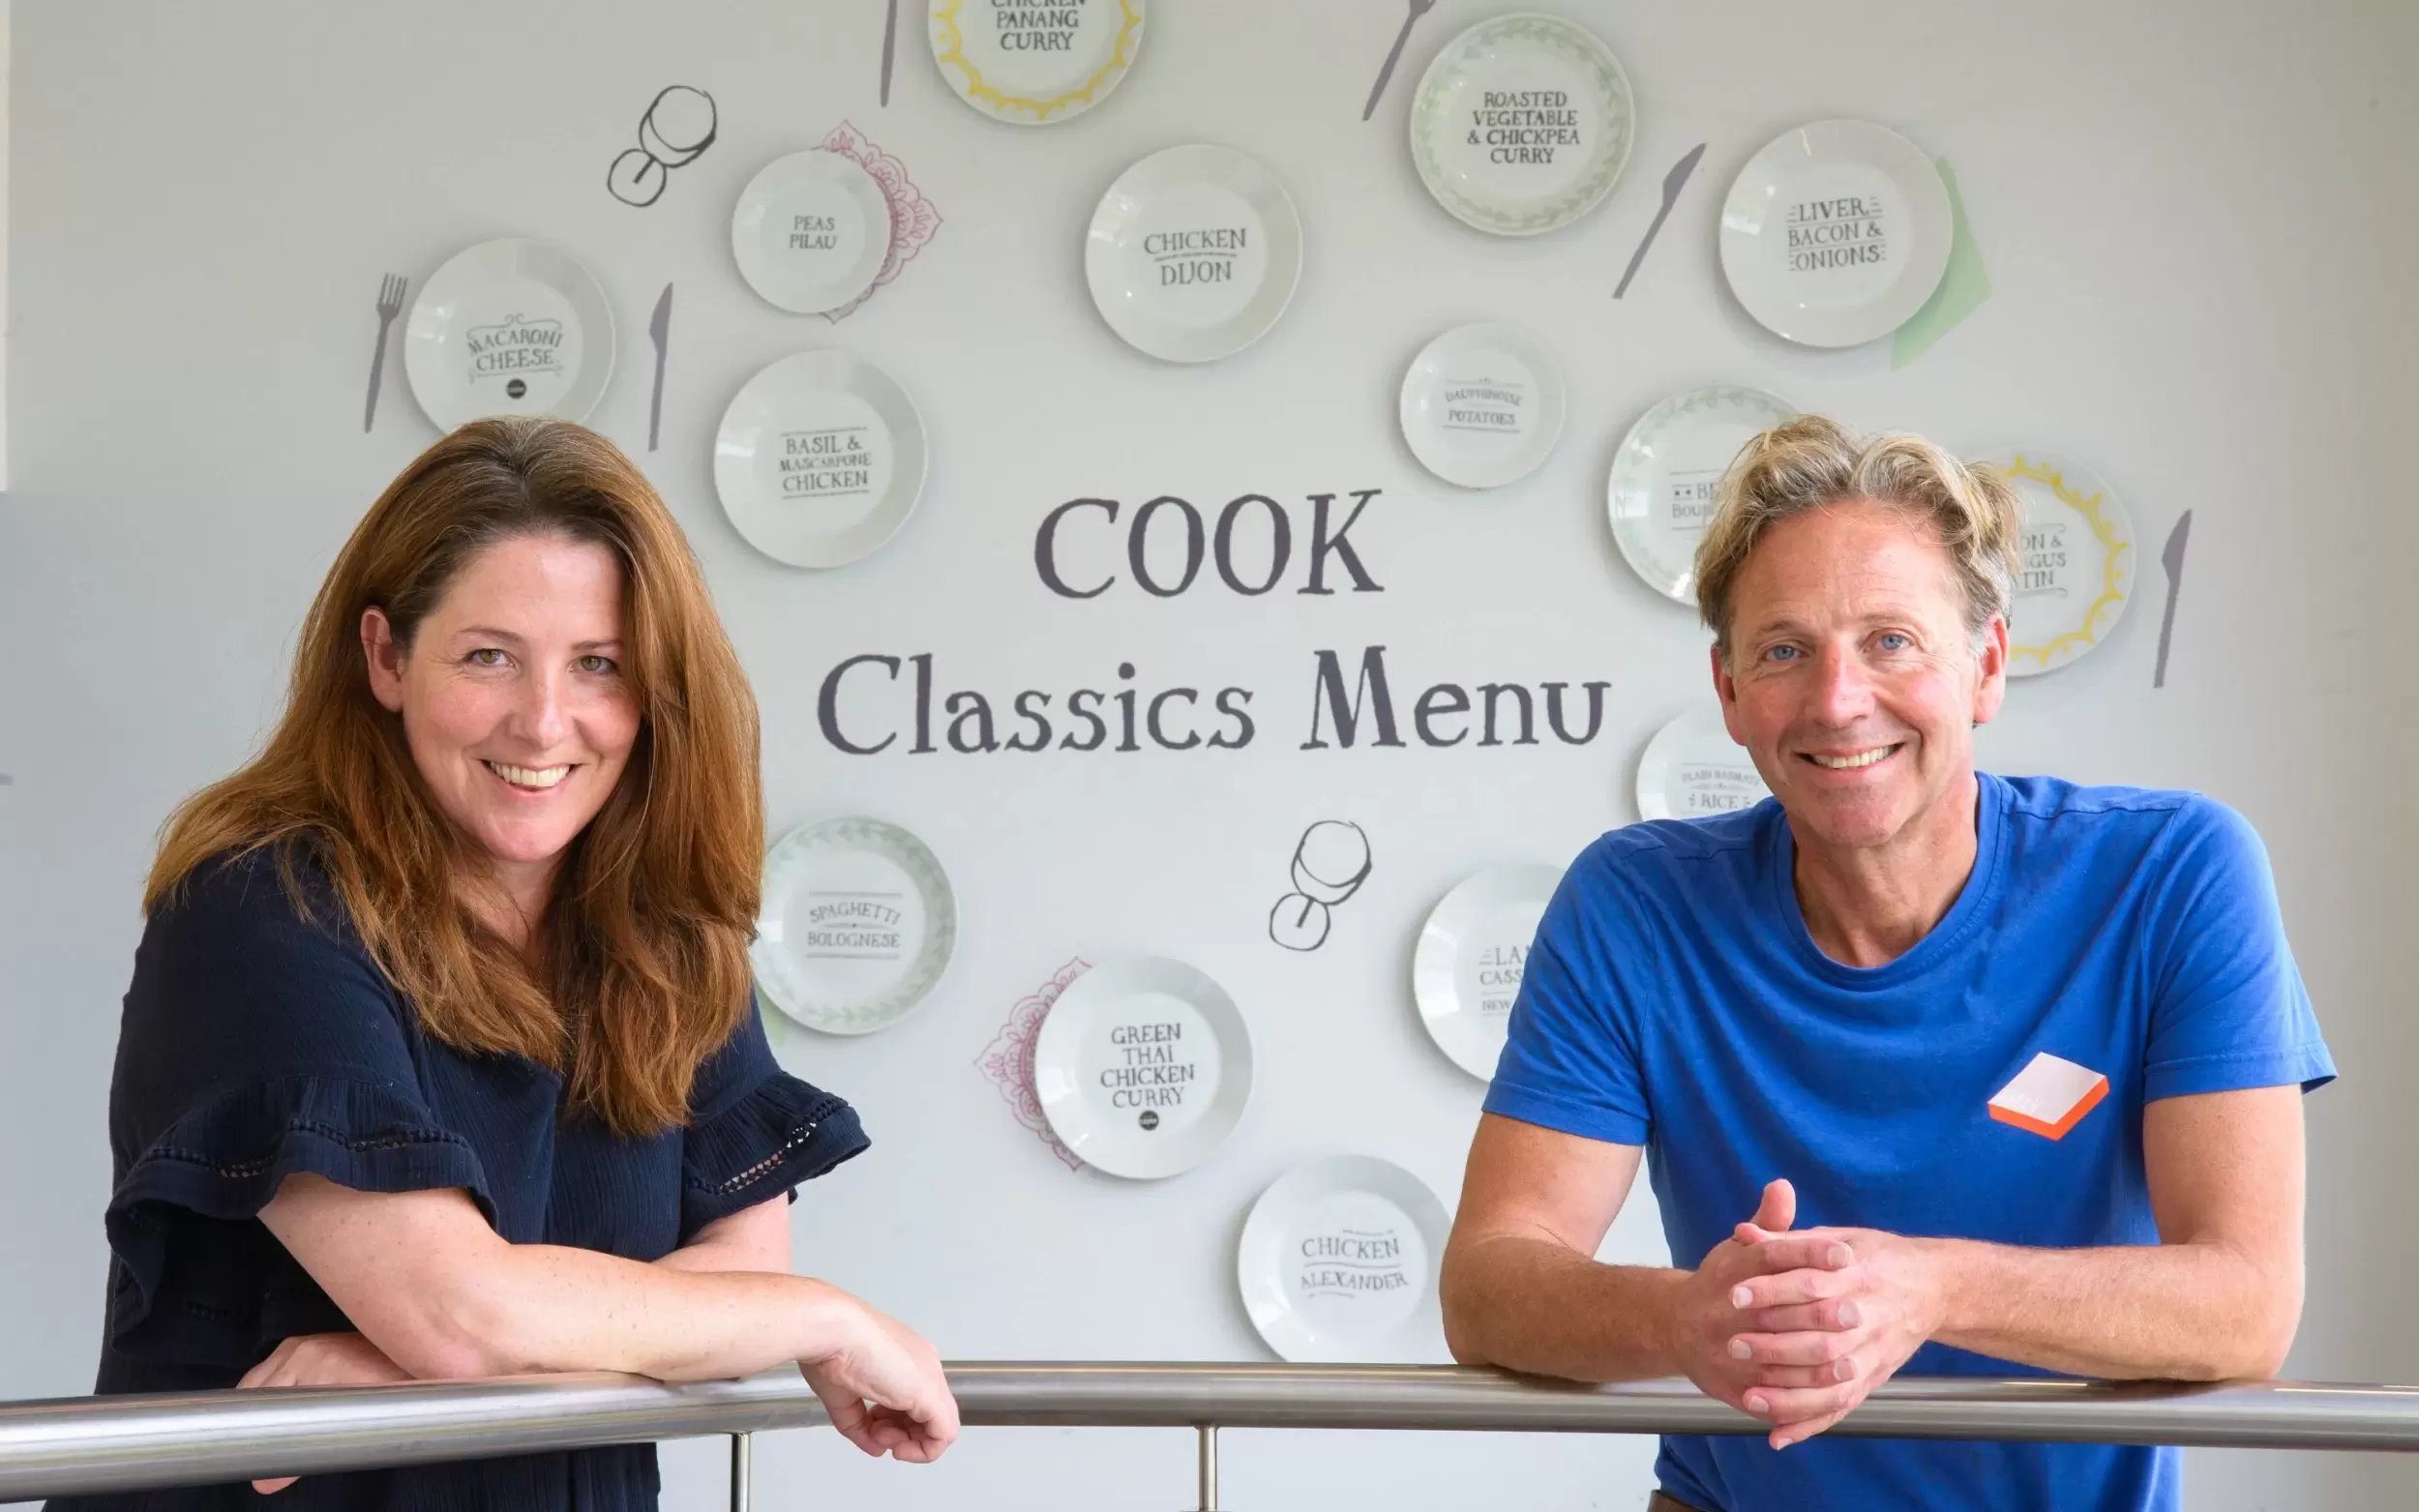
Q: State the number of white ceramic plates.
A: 15